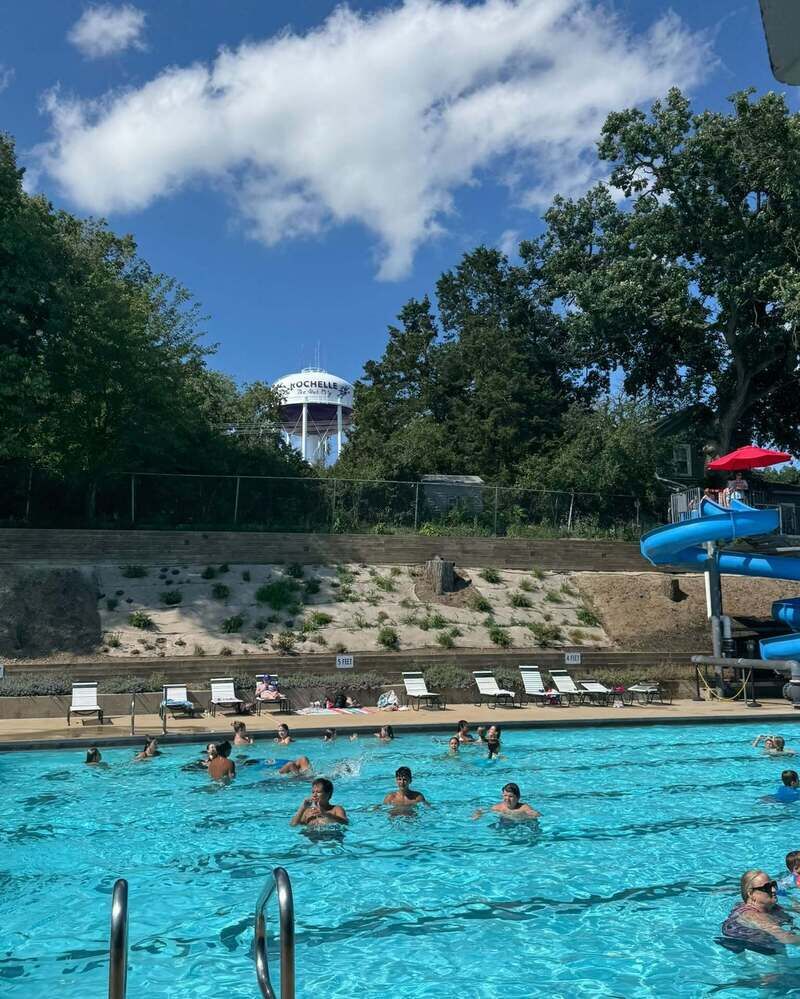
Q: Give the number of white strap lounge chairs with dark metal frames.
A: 10